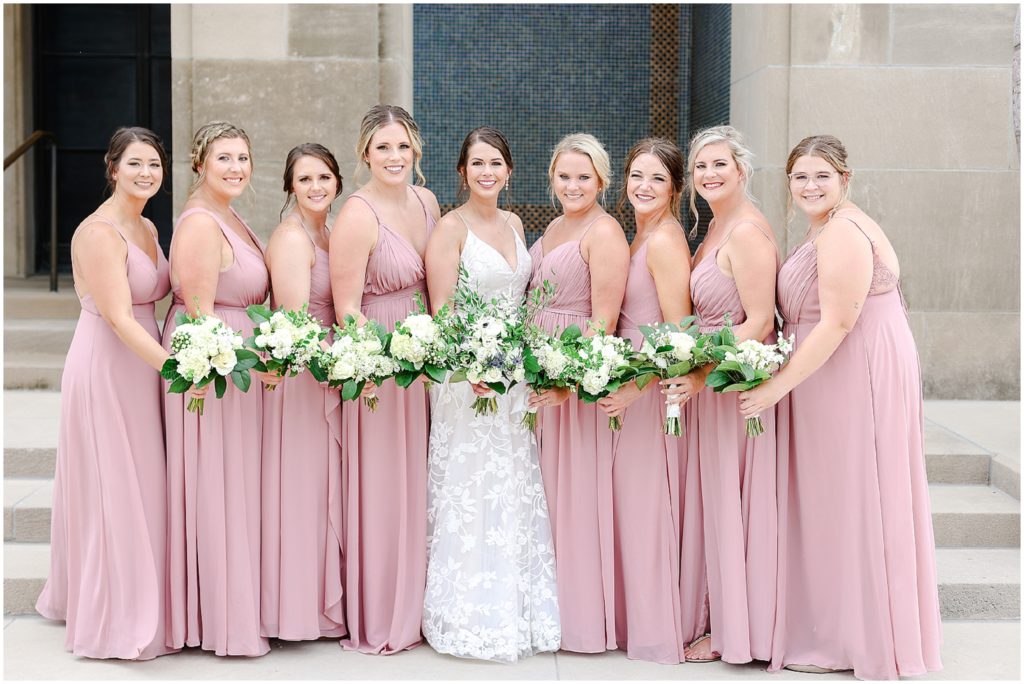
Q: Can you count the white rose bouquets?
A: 9